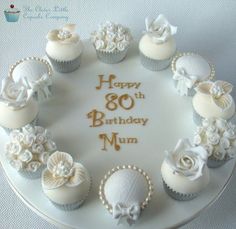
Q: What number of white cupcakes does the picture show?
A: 12